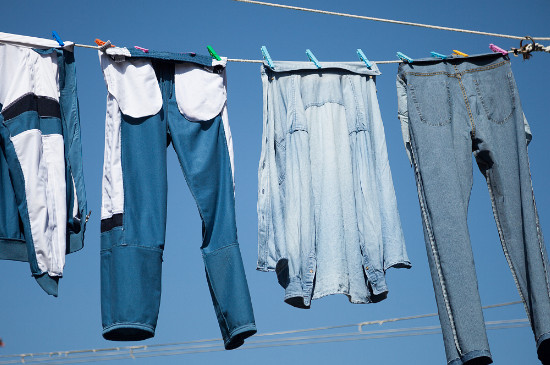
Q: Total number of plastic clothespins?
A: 11